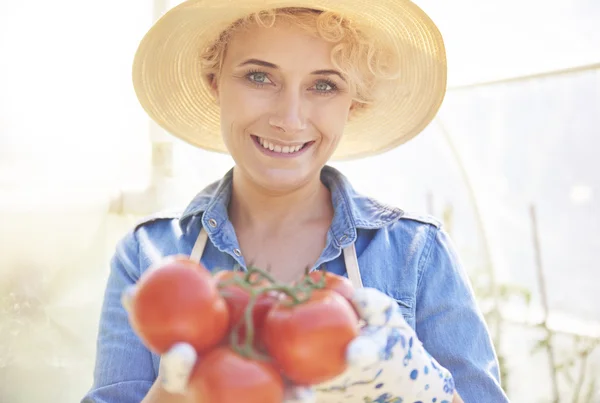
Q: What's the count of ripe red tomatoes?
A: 5